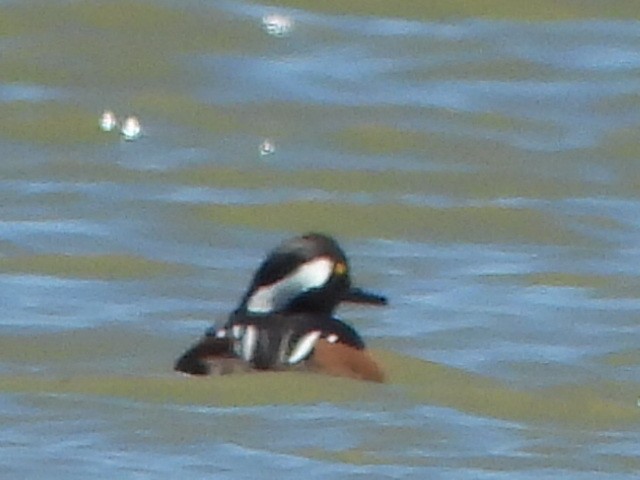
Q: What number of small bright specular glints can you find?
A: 4